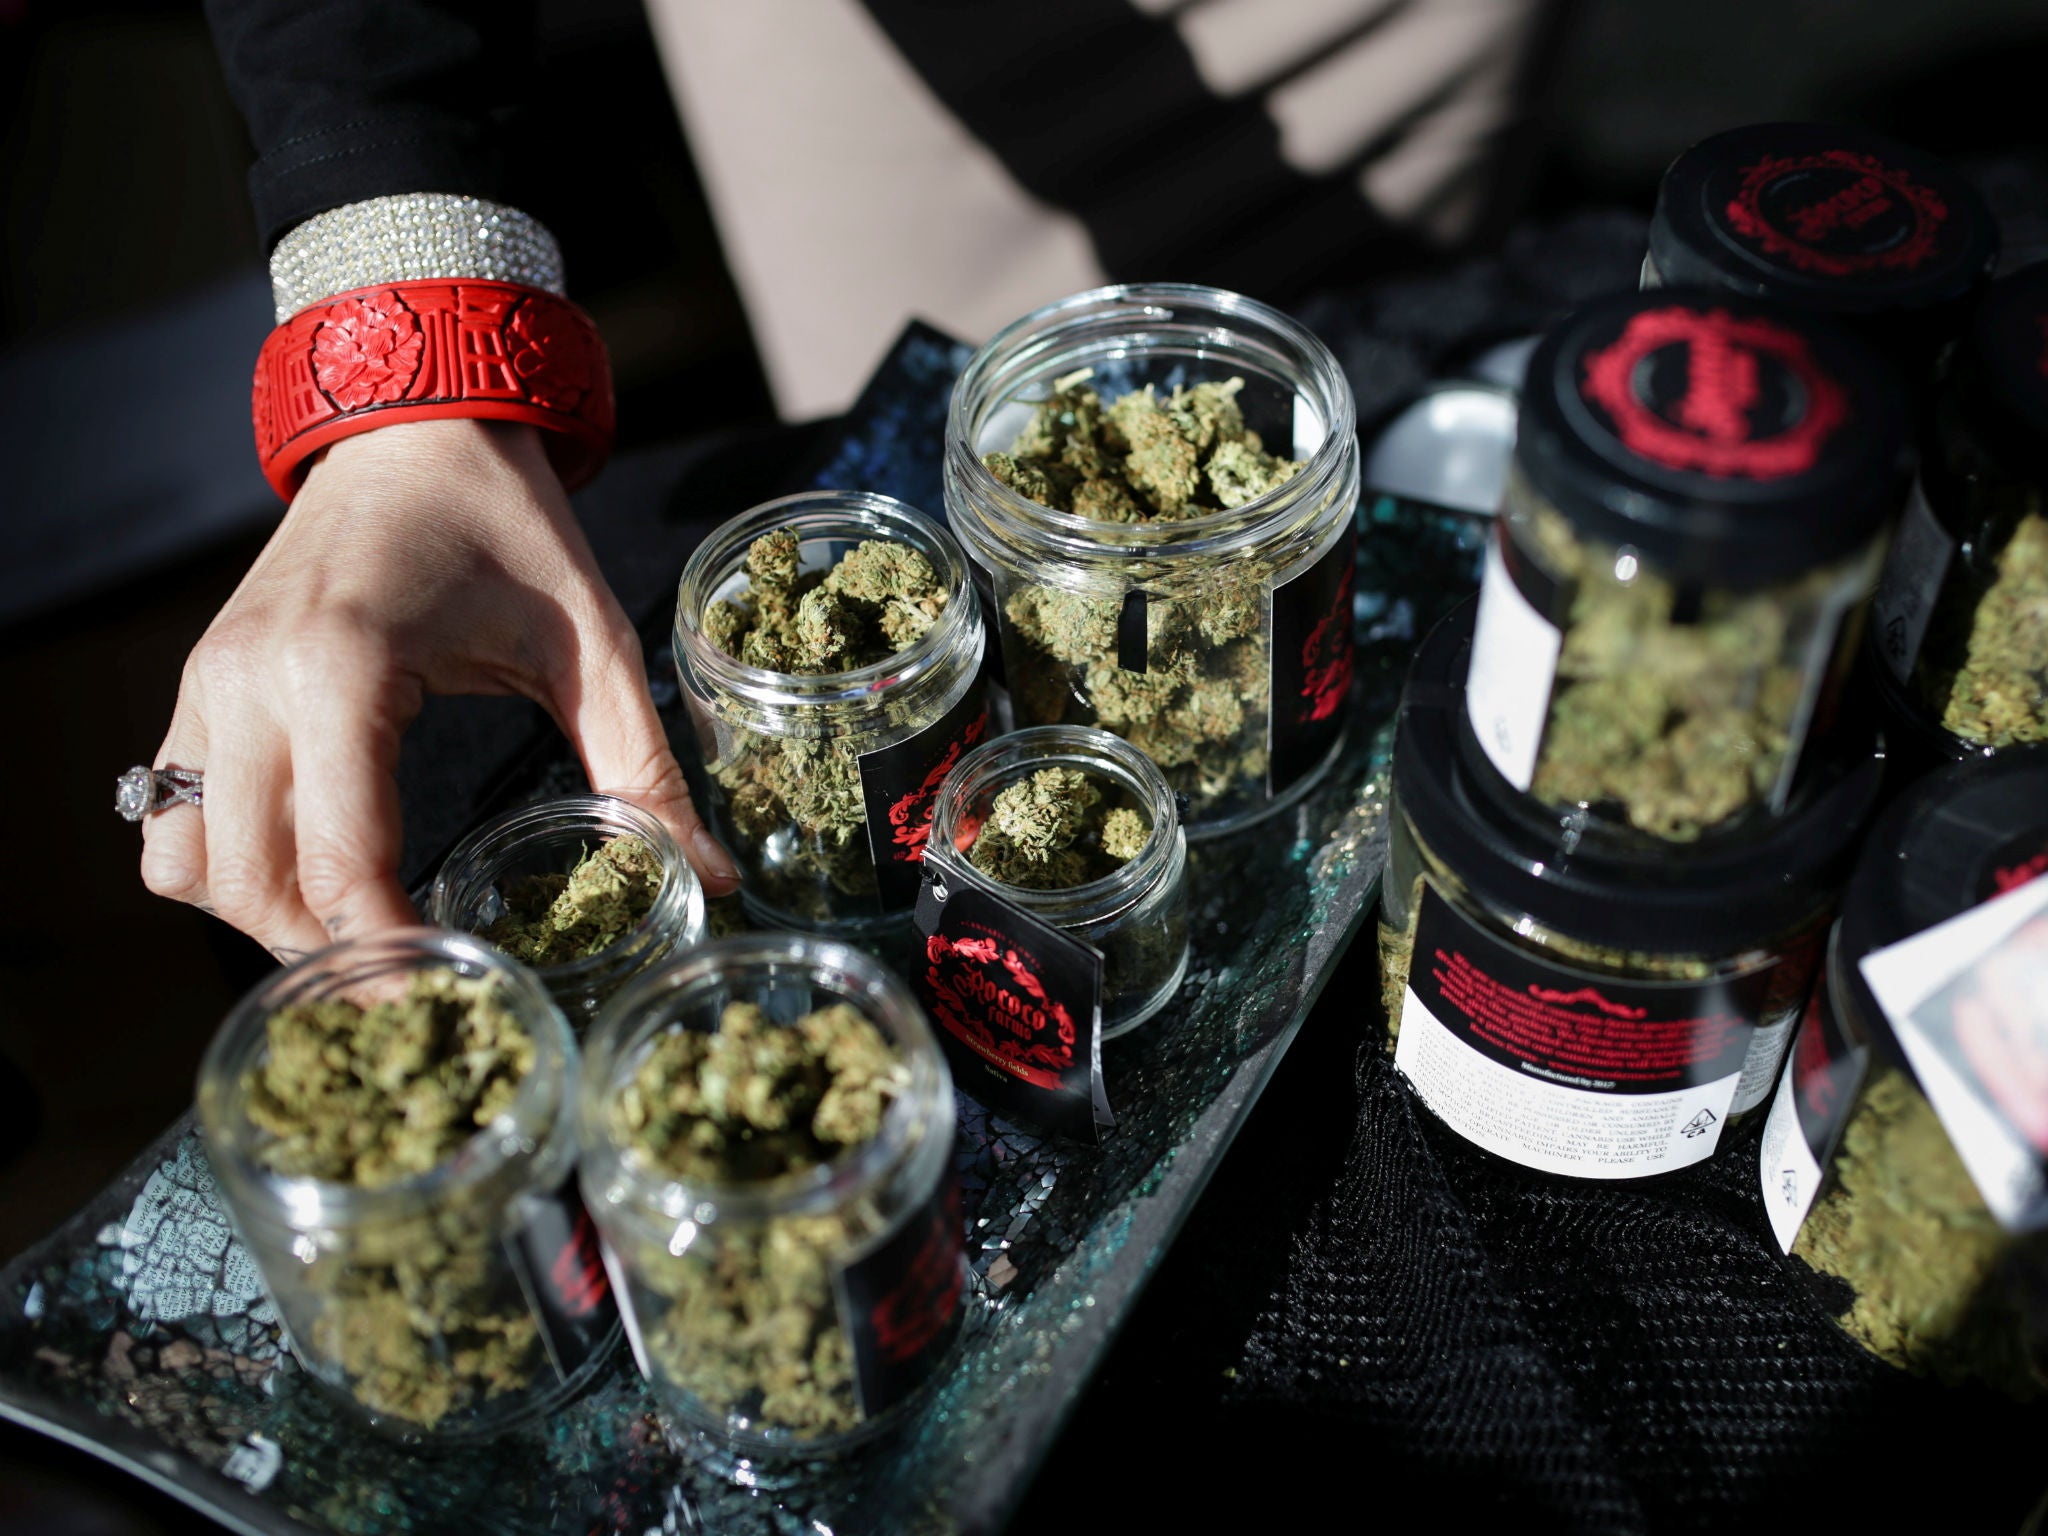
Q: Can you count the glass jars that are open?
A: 6